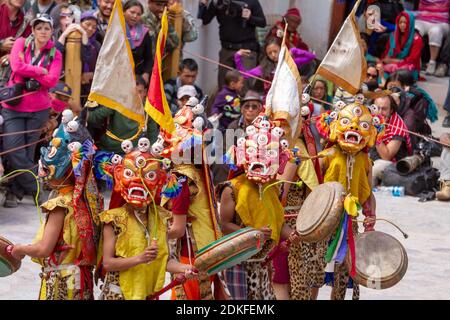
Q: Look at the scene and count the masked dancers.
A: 5